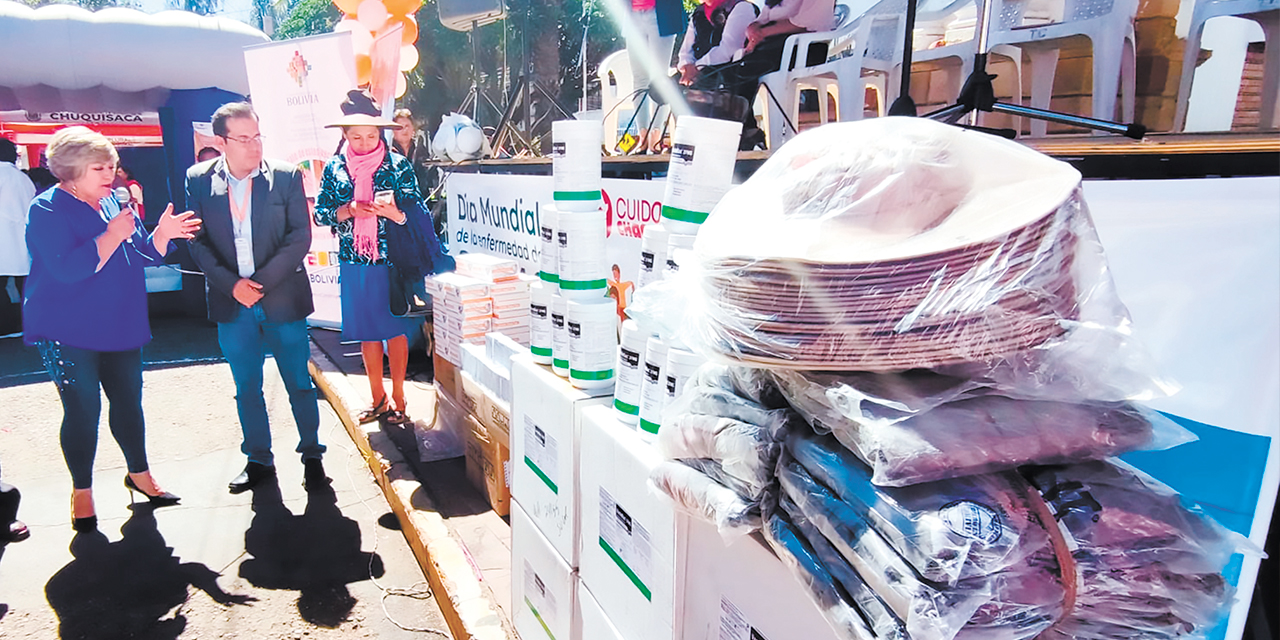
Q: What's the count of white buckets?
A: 12